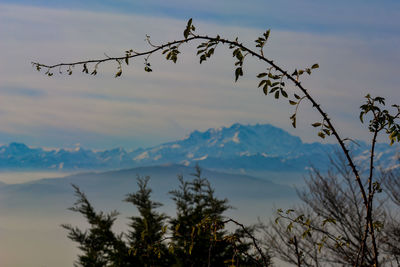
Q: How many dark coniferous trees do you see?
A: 3